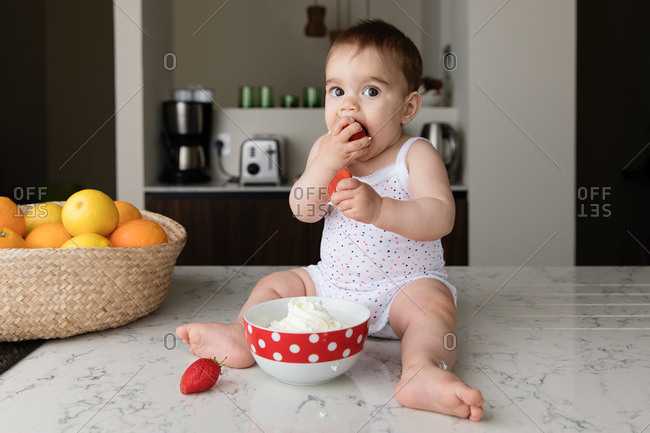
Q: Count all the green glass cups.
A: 4